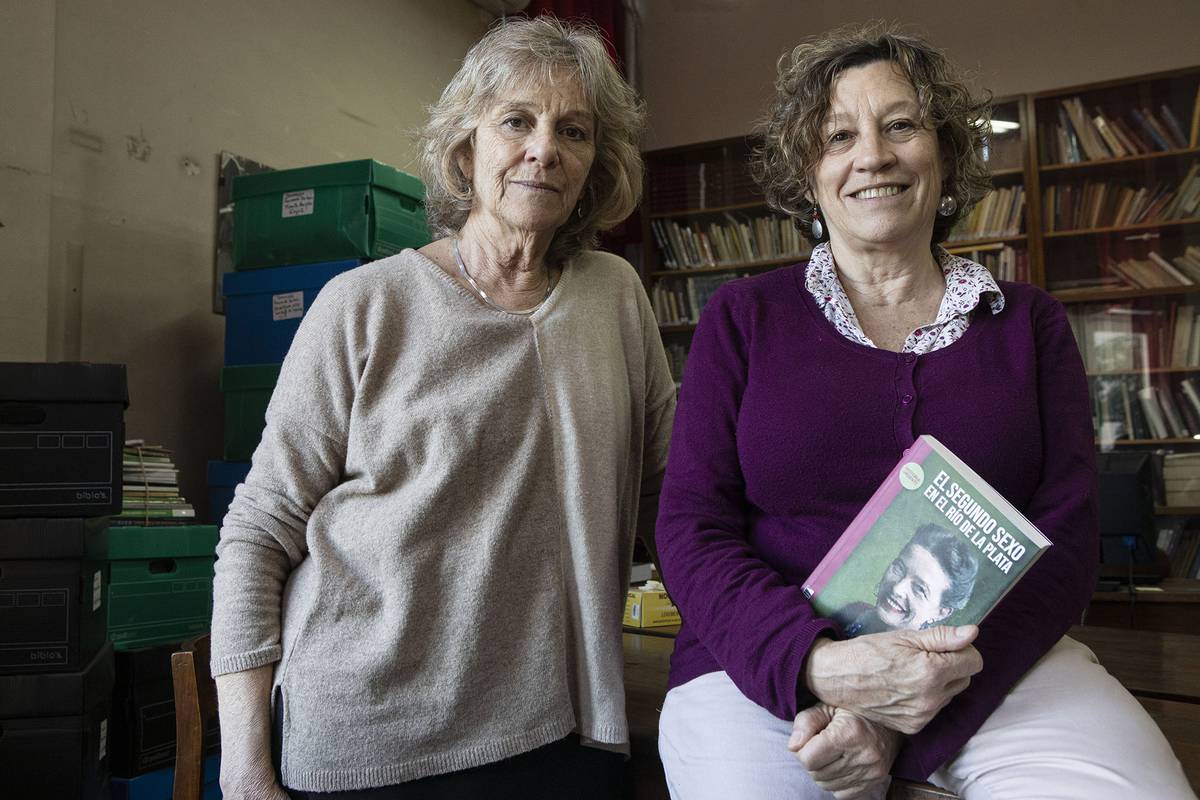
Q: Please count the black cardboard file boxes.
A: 4